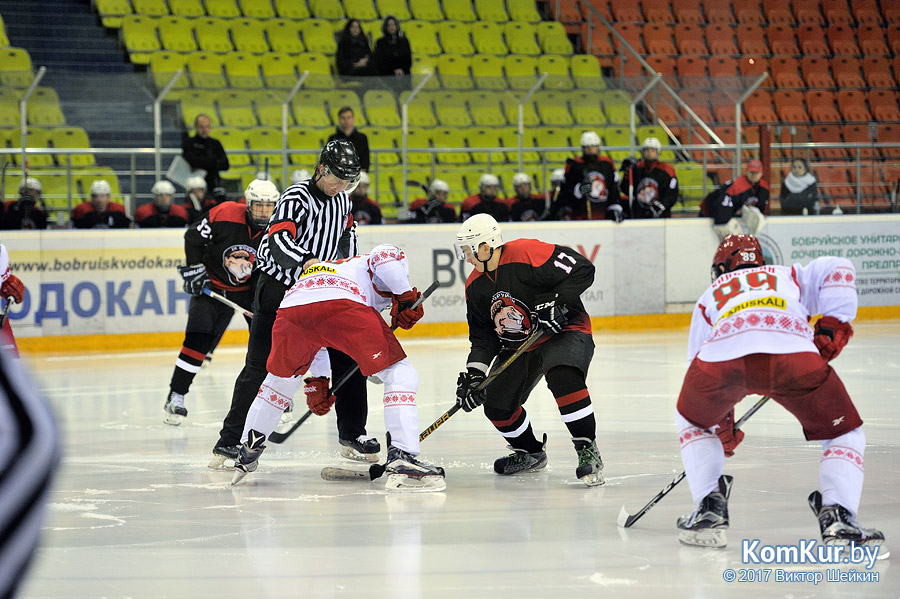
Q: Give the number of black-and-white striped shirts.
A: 2